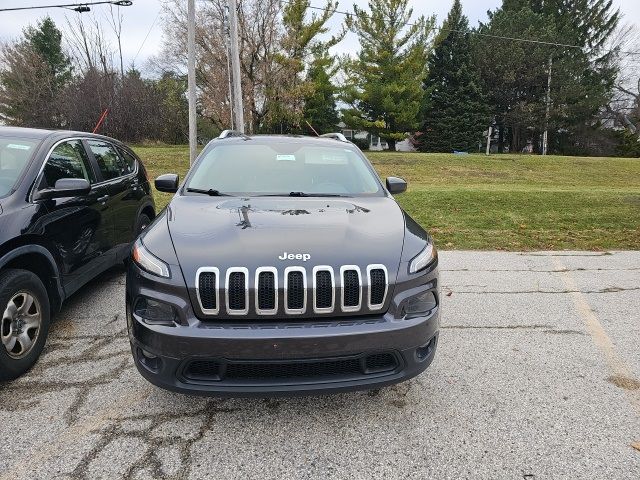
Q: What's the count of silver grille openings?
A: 7